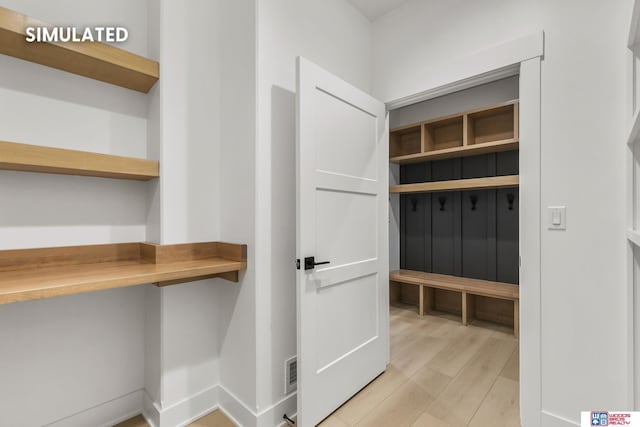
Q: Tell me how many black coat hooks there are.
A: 4